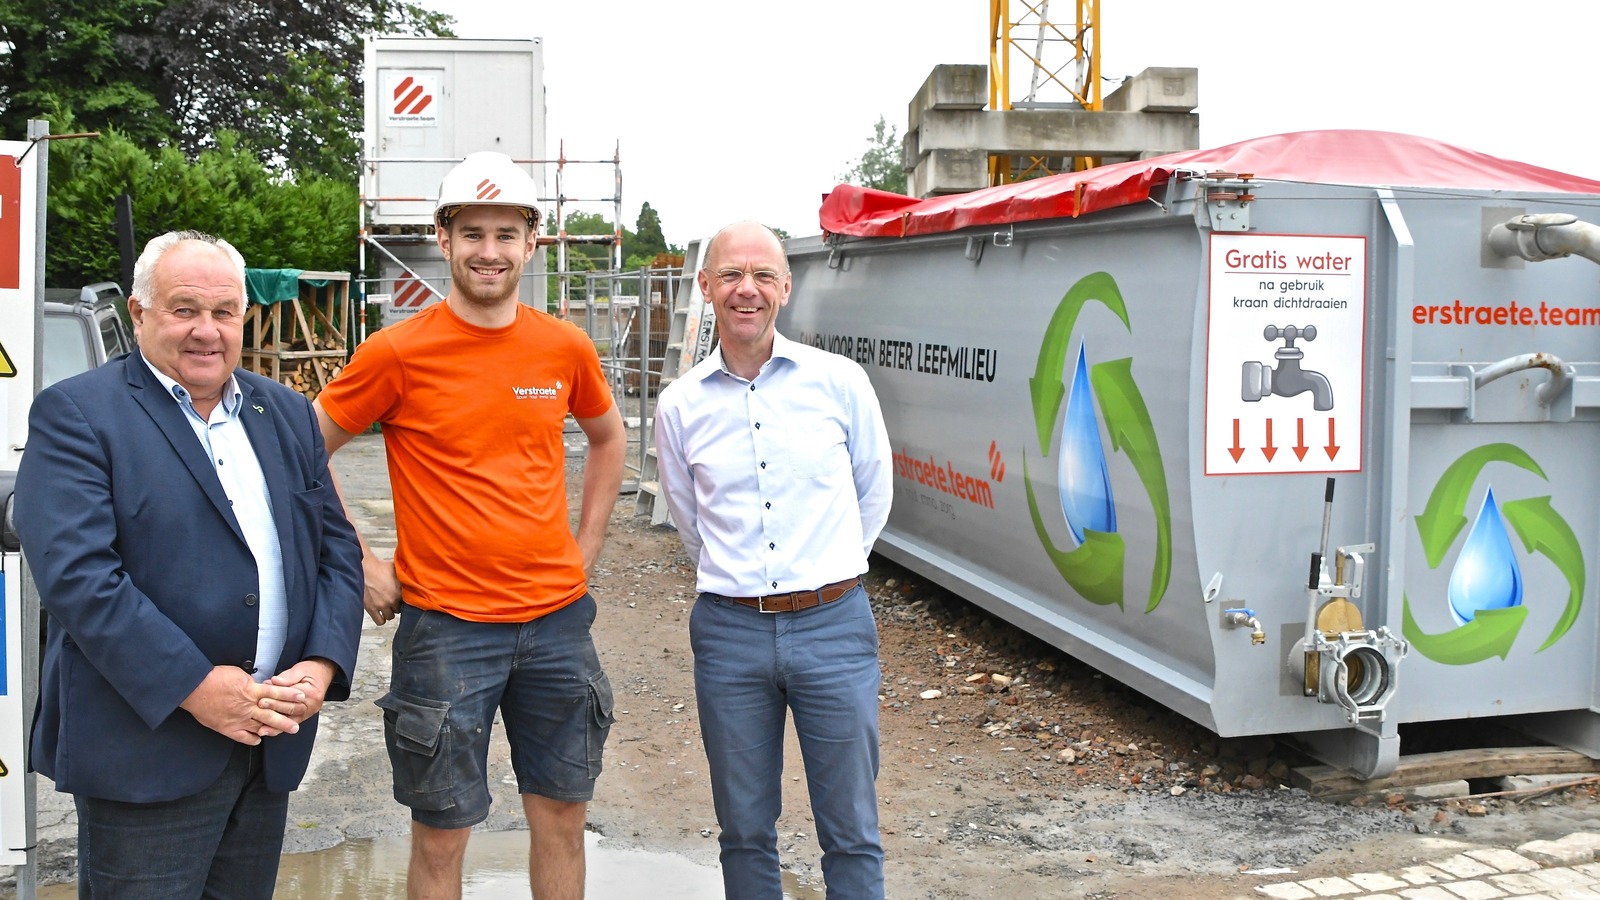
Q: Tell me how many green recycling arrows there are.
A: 6